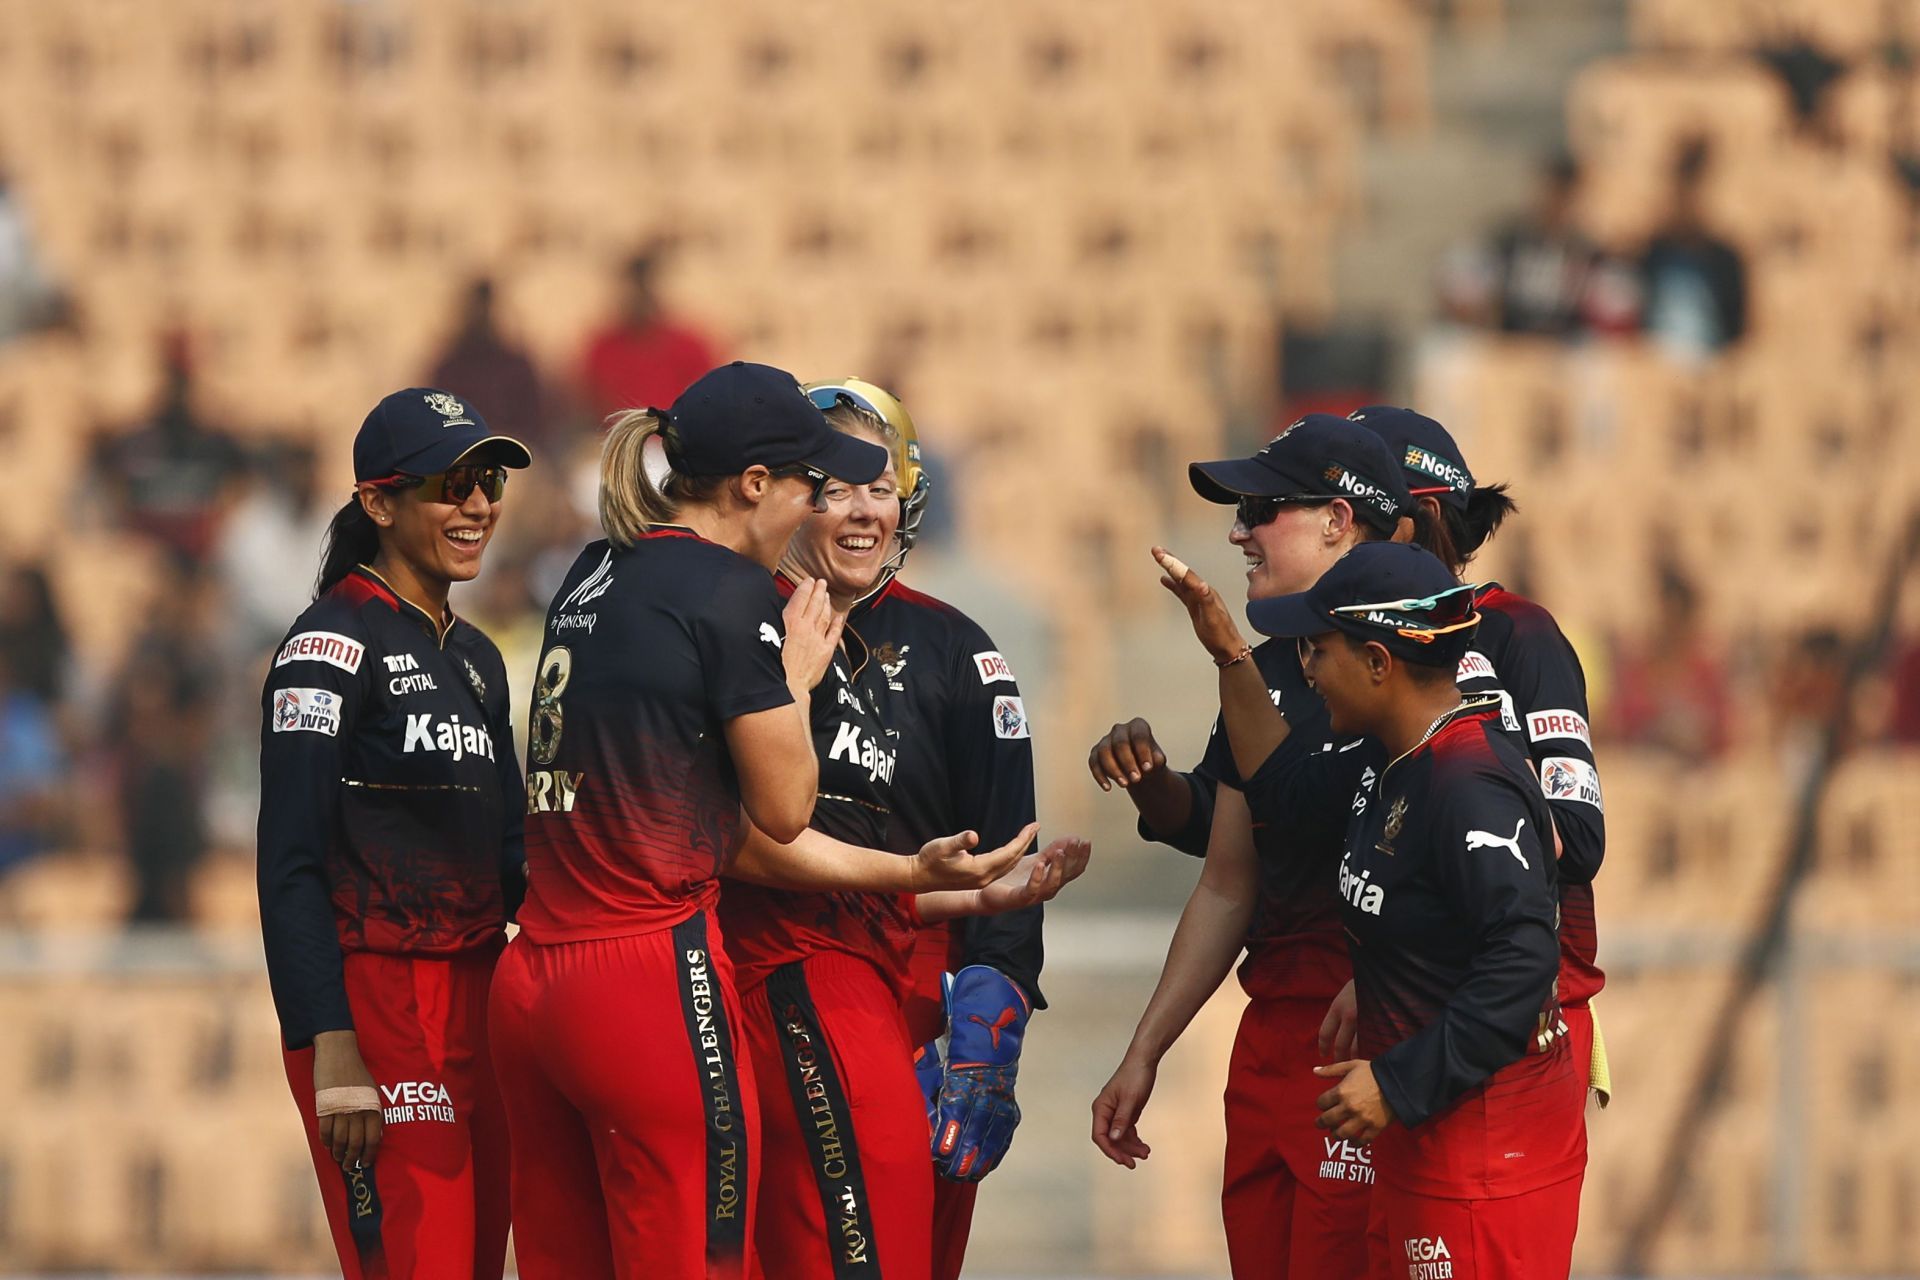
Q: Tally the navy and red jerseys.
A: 7